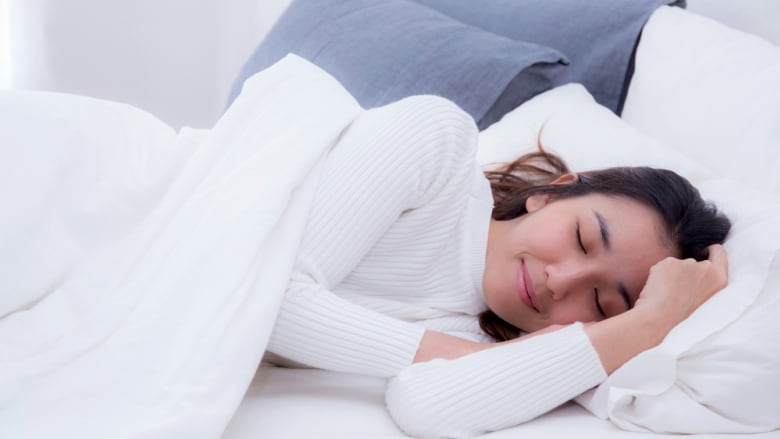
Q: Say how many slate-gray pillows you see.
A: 2